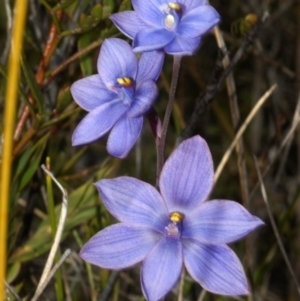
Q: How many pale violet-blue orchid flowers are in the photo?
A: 3